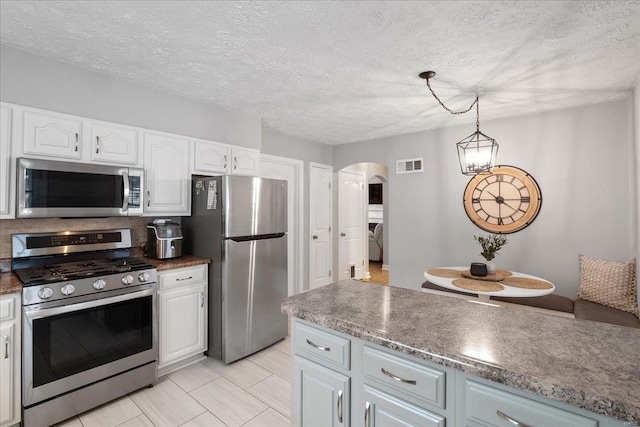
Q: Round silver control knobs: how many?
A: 5